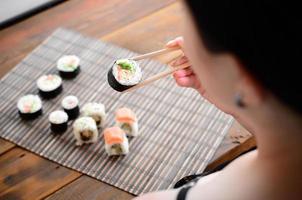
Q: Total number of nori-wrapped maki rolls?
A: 6